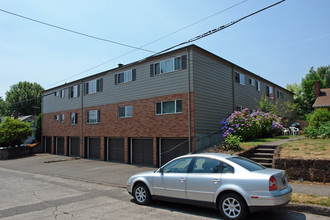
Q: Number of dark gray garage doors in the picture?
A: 7